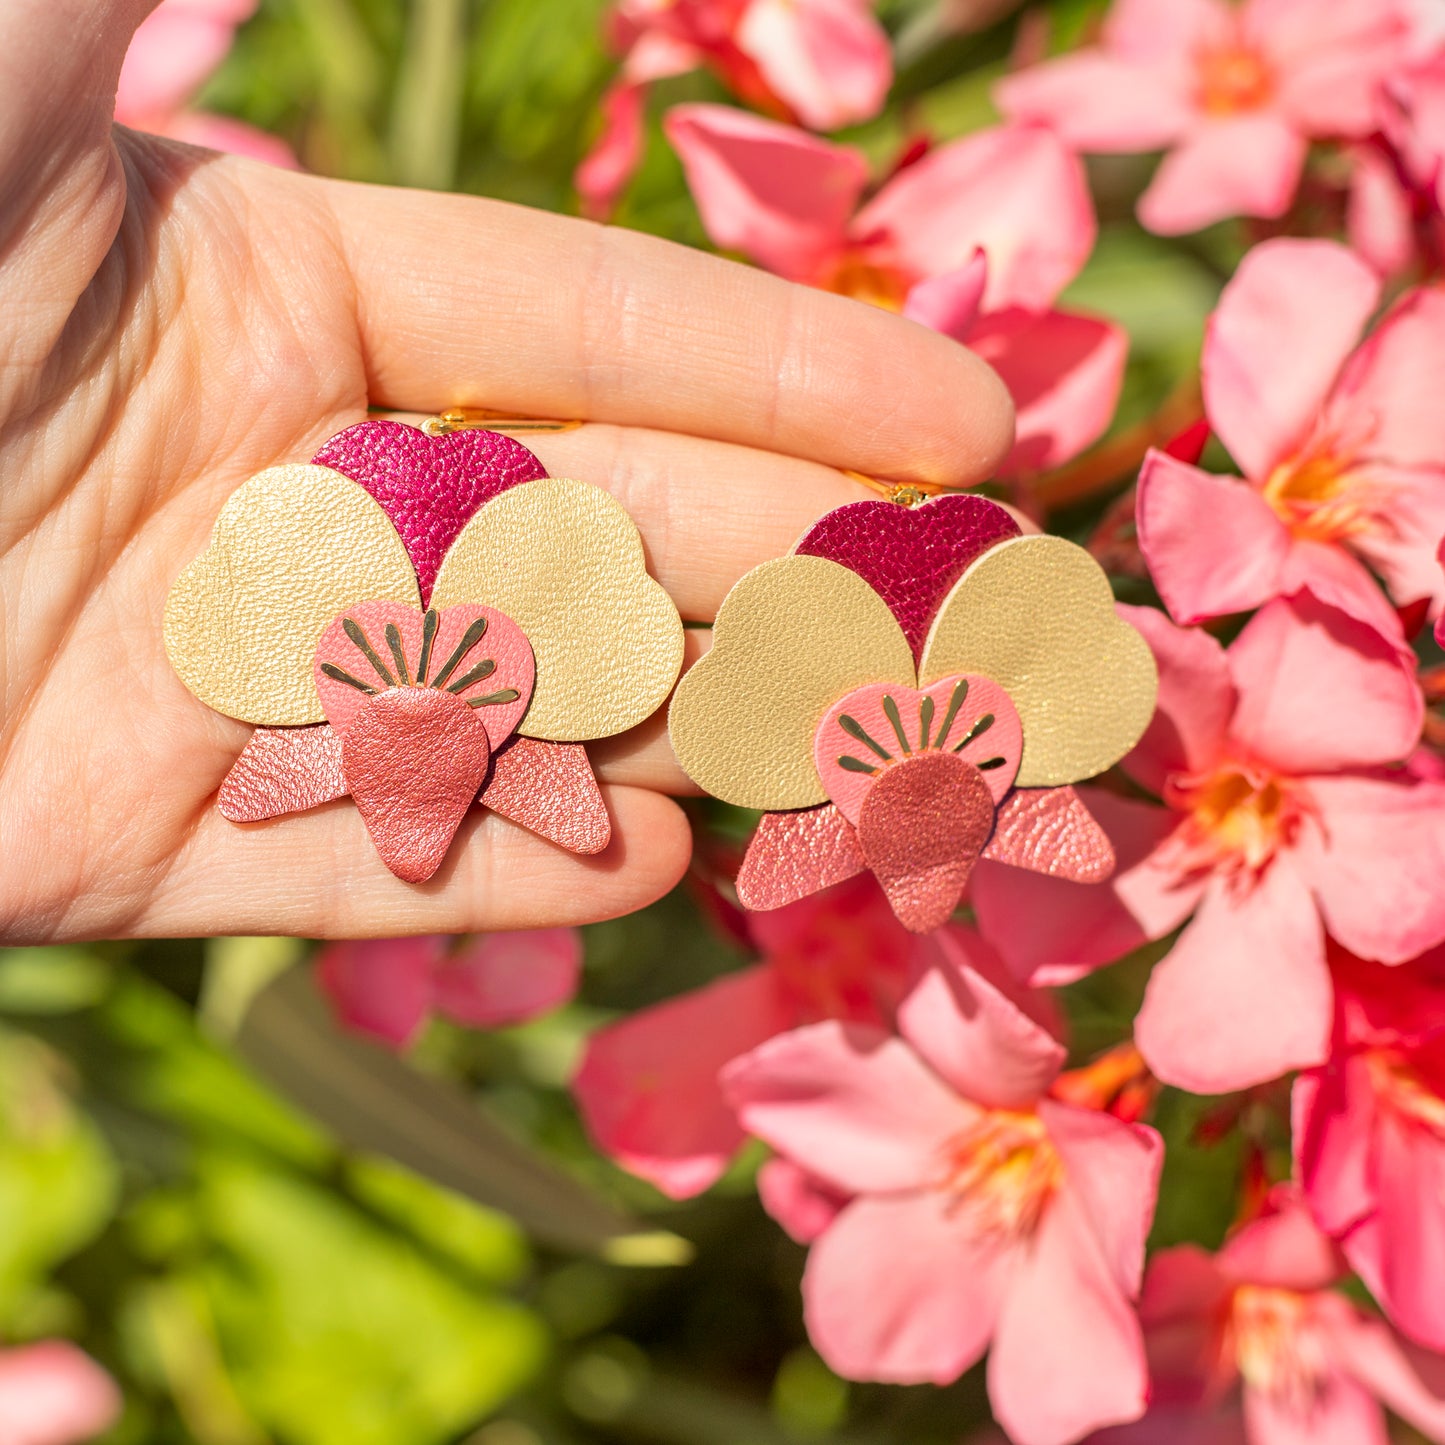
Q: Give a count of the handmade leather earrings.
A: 2